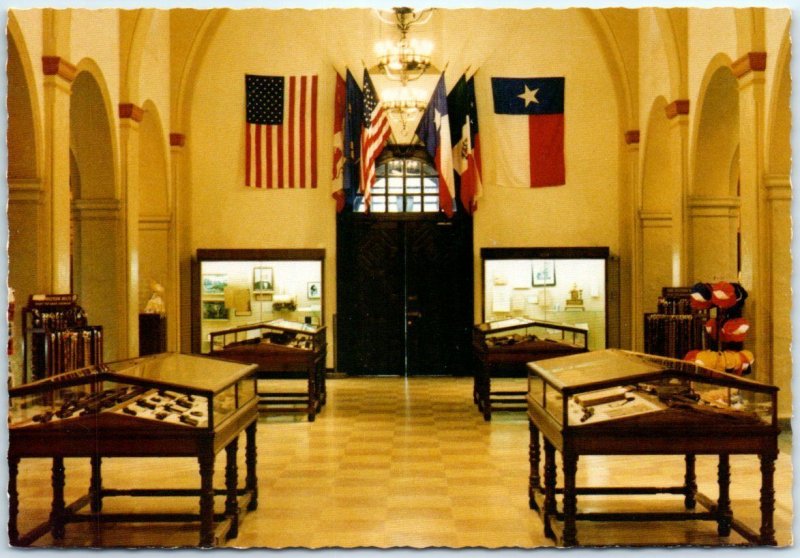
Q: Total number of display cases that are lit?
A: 2